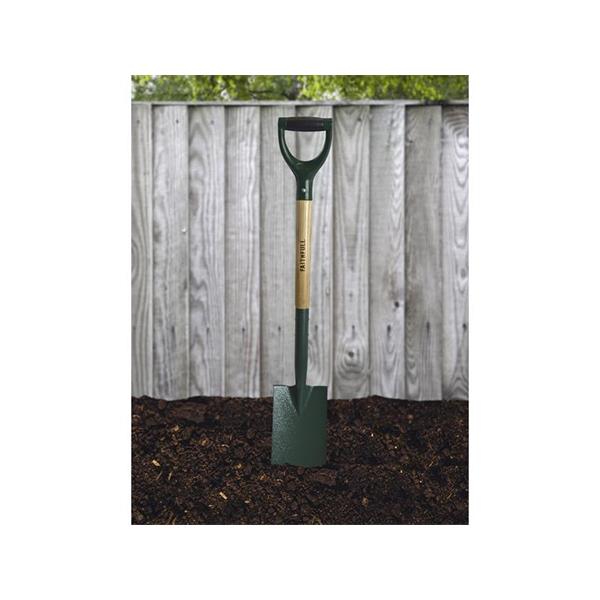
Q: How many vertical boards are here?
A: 10